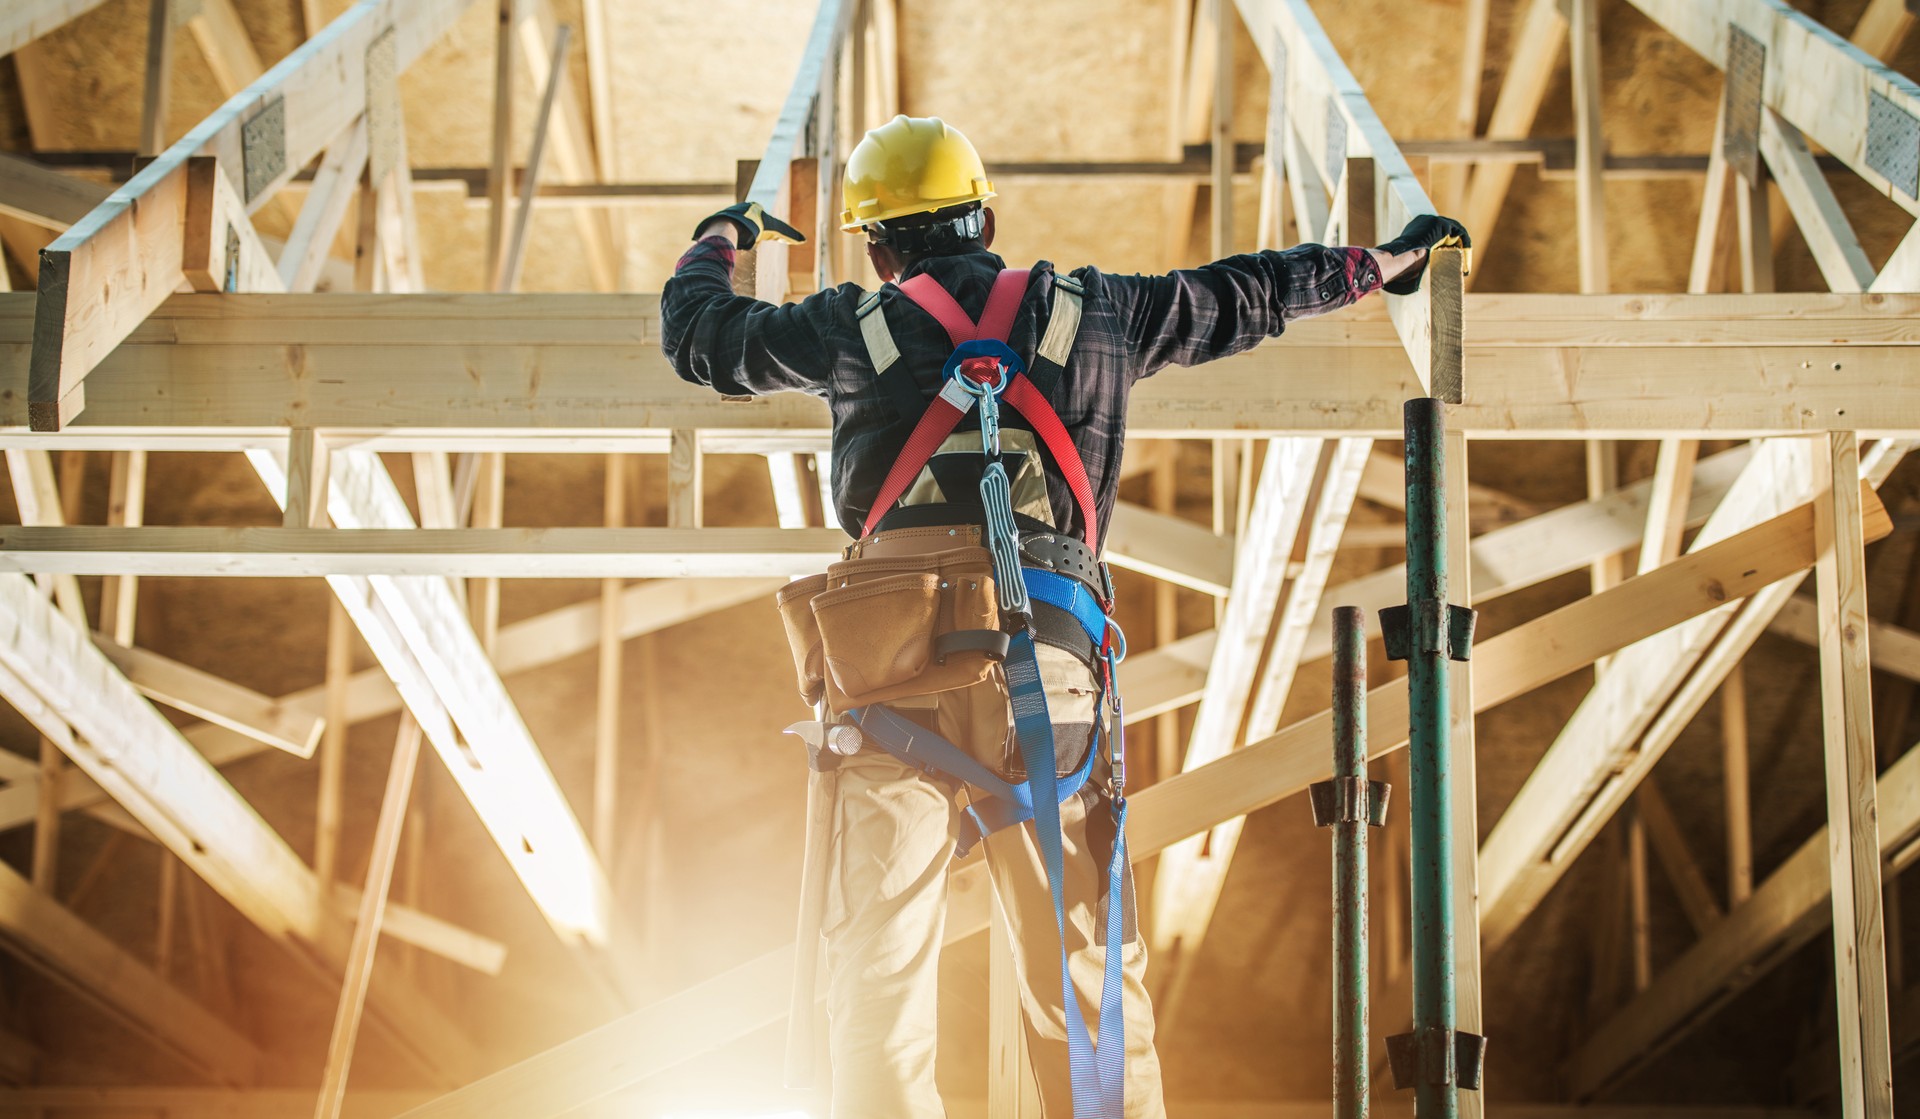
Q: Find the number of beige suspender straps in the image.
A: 2